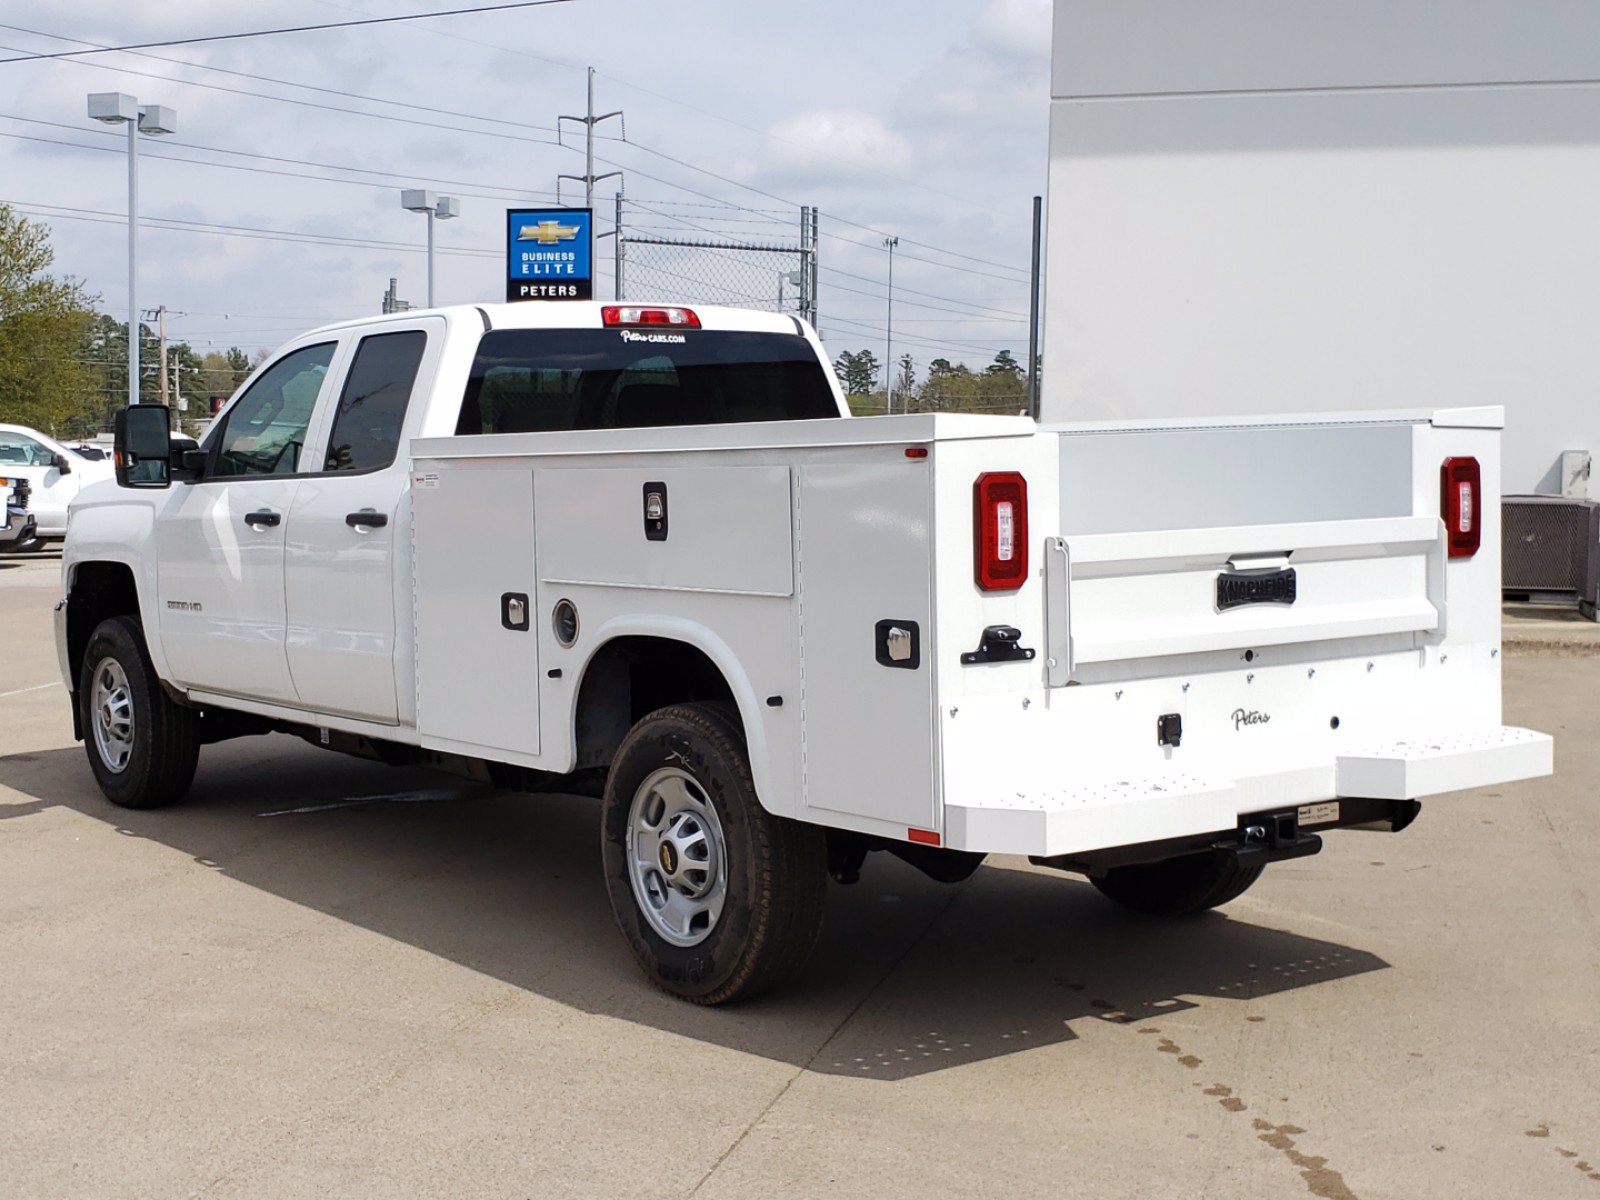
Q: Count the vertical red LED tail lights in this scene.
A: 2